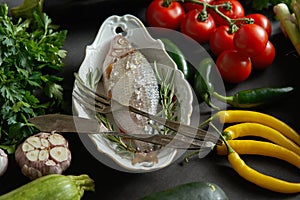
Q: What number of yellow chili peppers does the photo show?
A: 4